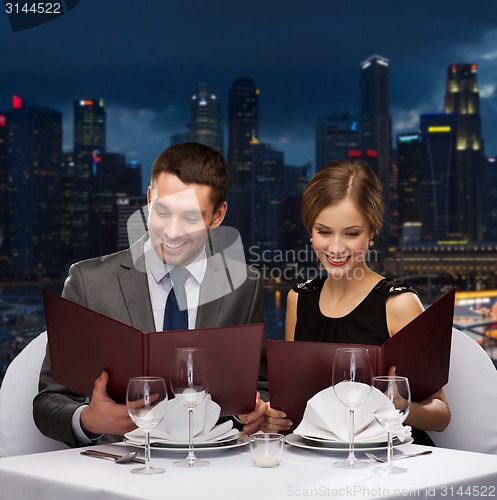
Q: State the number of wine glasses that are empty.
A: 4